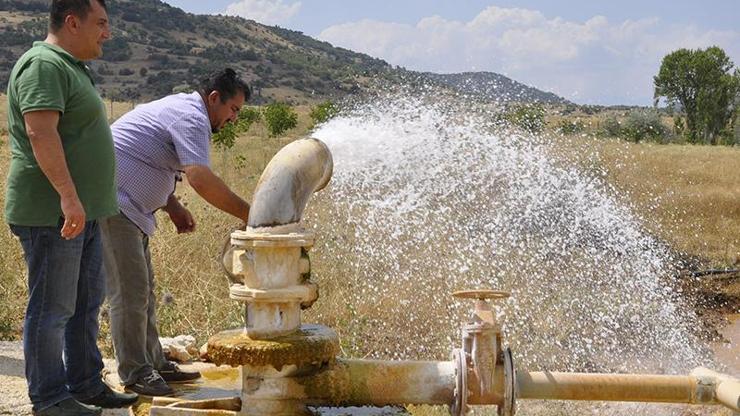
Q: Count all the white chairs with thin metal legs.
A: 0